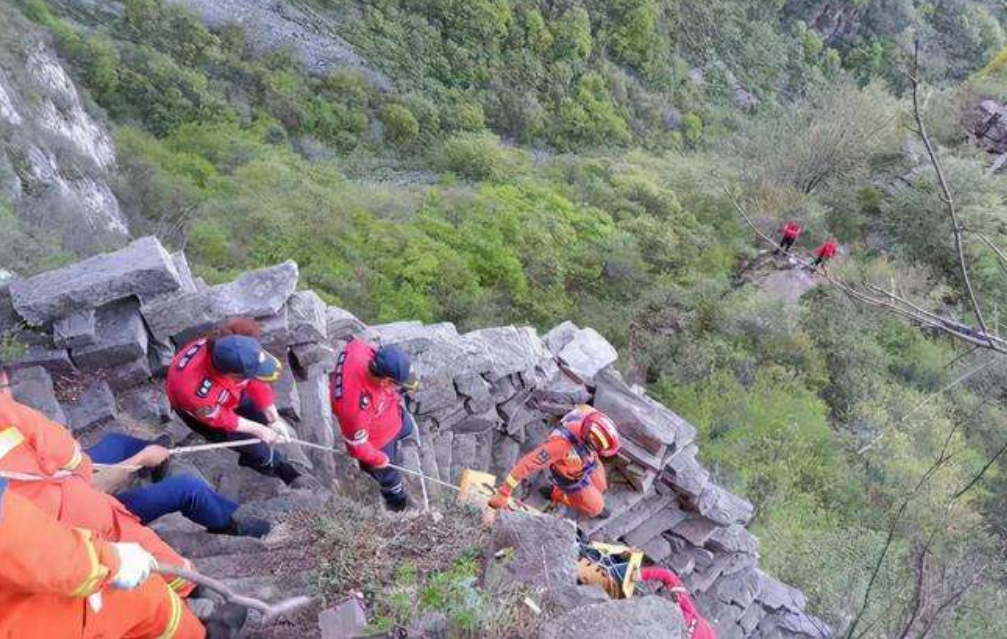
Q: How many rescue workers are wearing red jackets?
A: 5